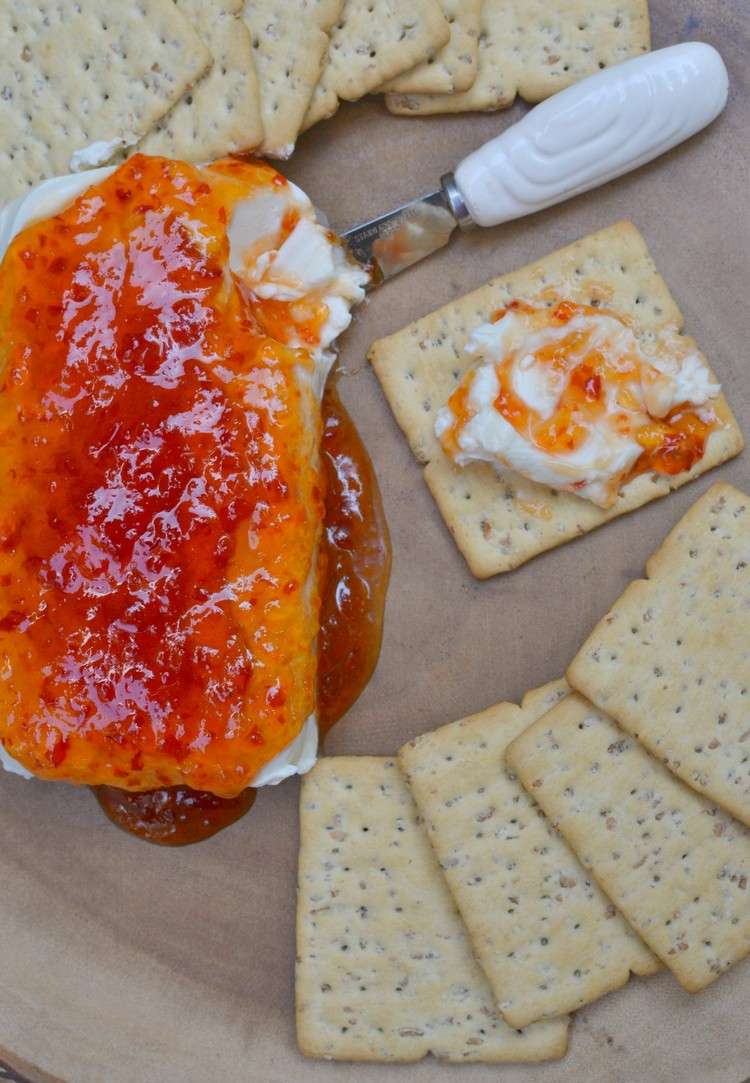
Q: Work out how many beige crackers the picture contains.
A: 11